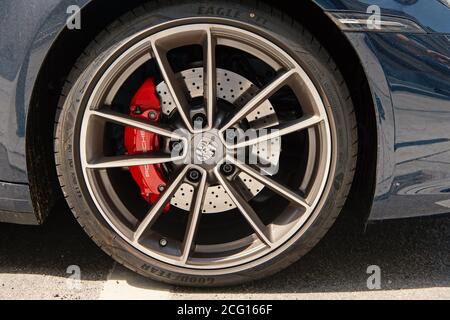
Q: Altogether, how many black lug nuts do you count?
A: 5